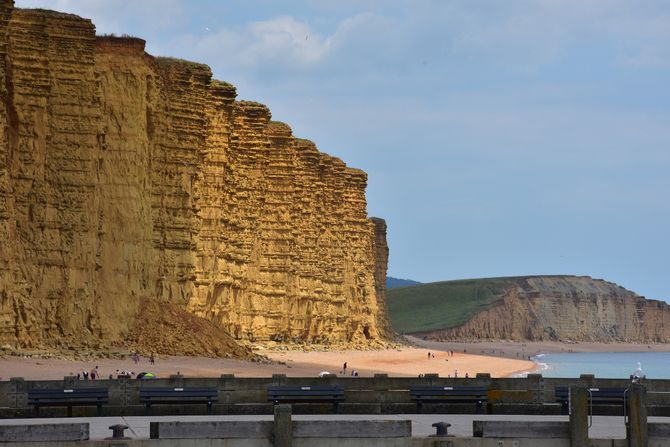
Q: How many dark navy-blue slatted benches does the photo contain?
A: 5